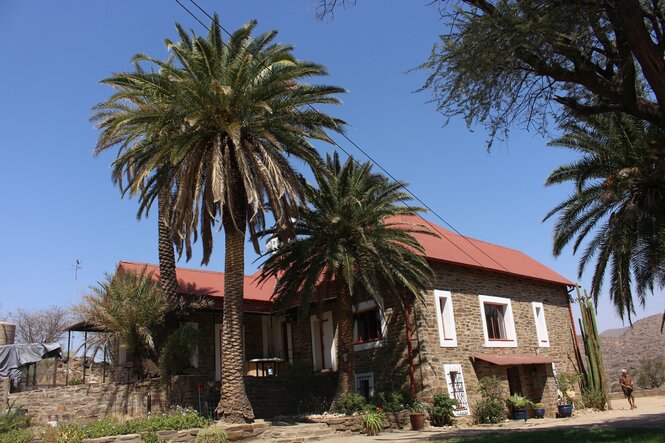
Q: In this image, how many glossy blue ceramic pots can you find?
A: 3